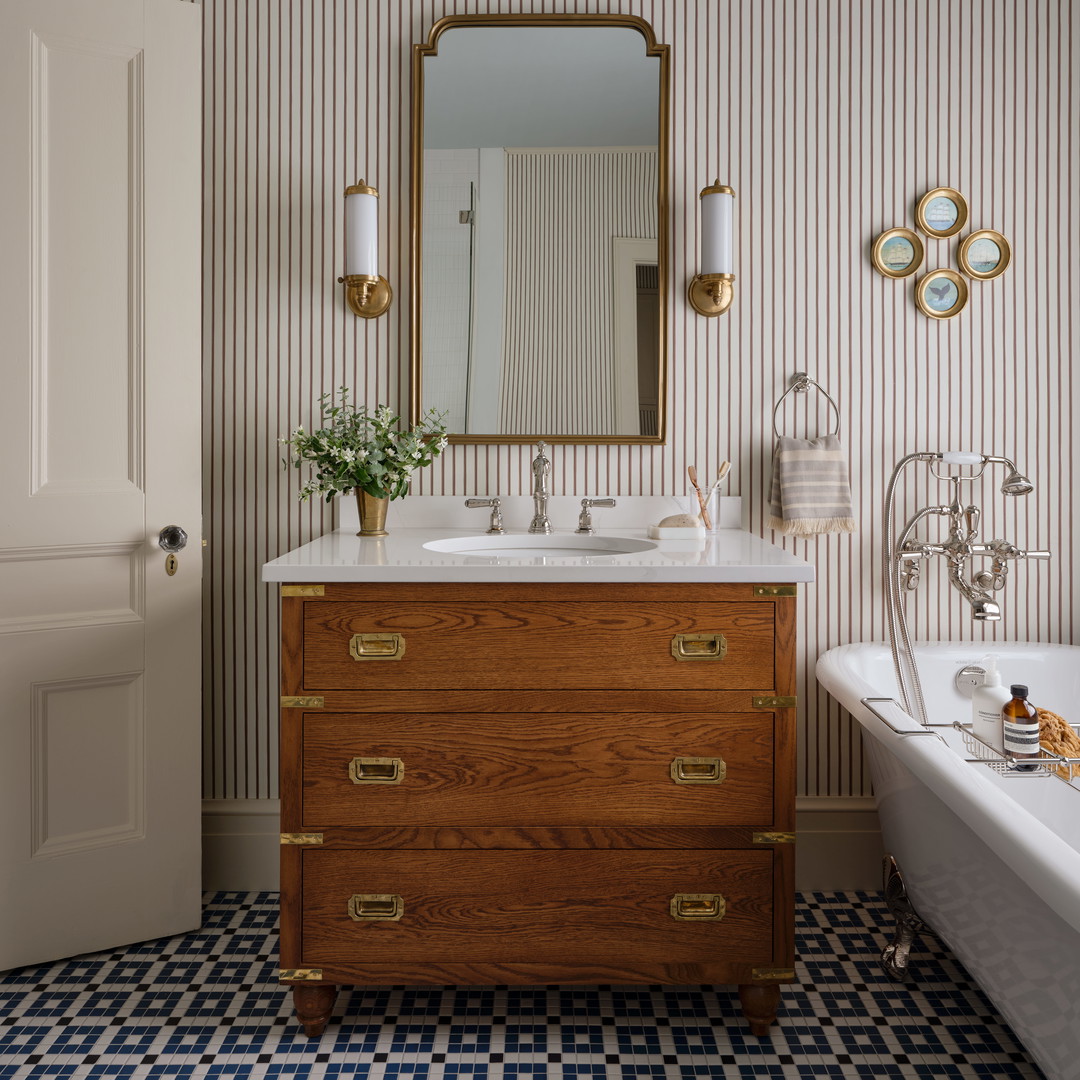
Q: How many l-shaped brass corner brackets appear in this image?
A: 8